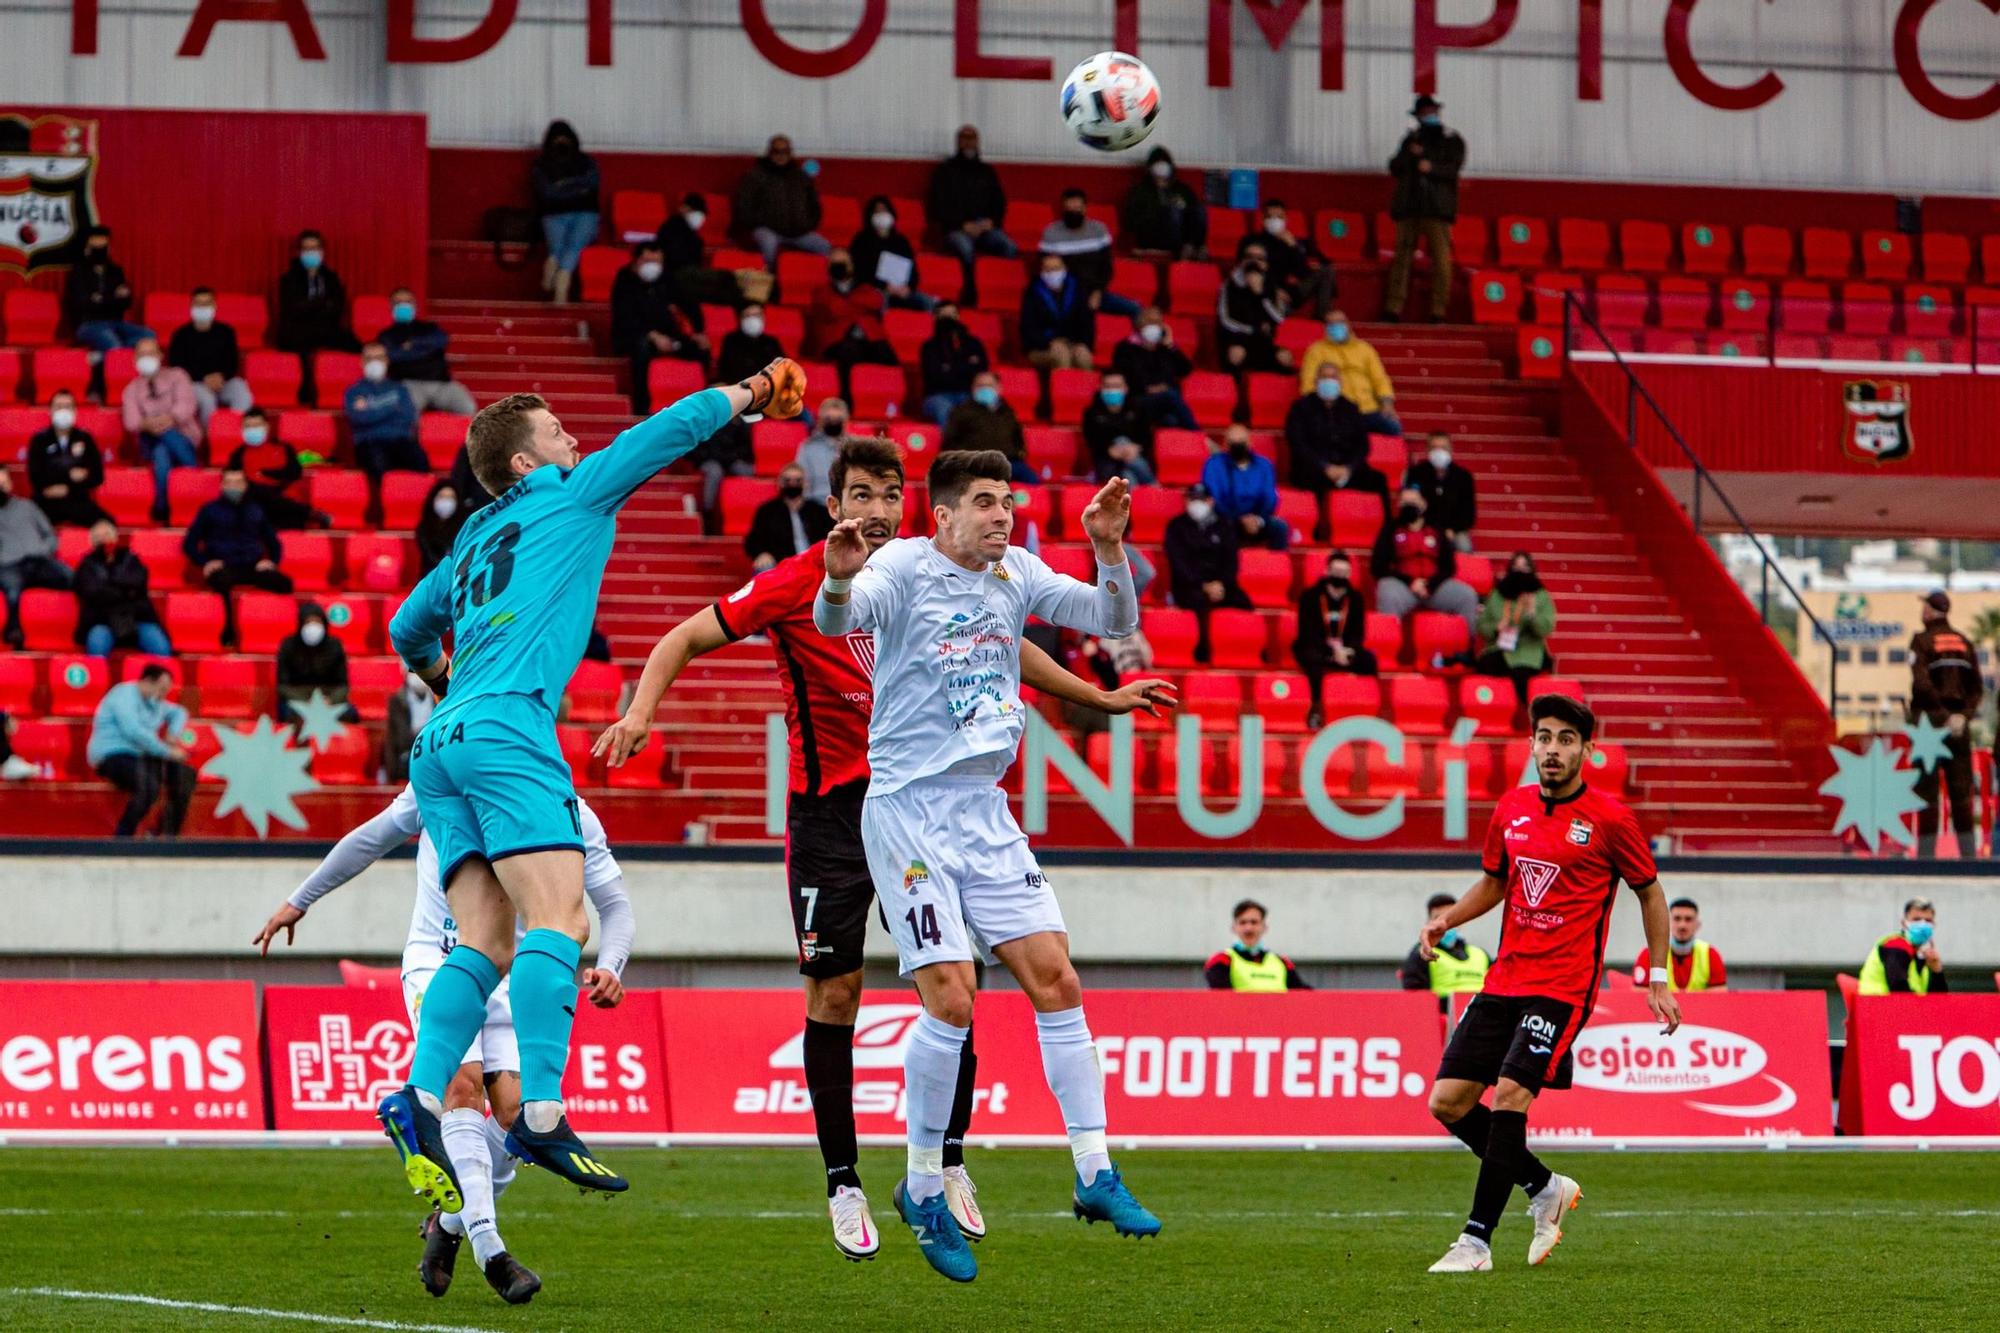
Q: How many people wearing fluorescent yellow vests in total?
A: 4